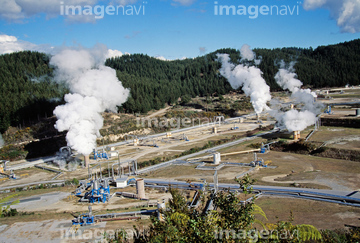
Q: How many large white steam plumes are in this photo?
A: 3